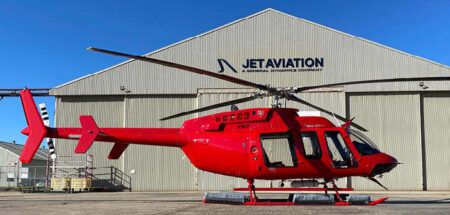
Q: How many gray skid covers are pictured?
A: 3